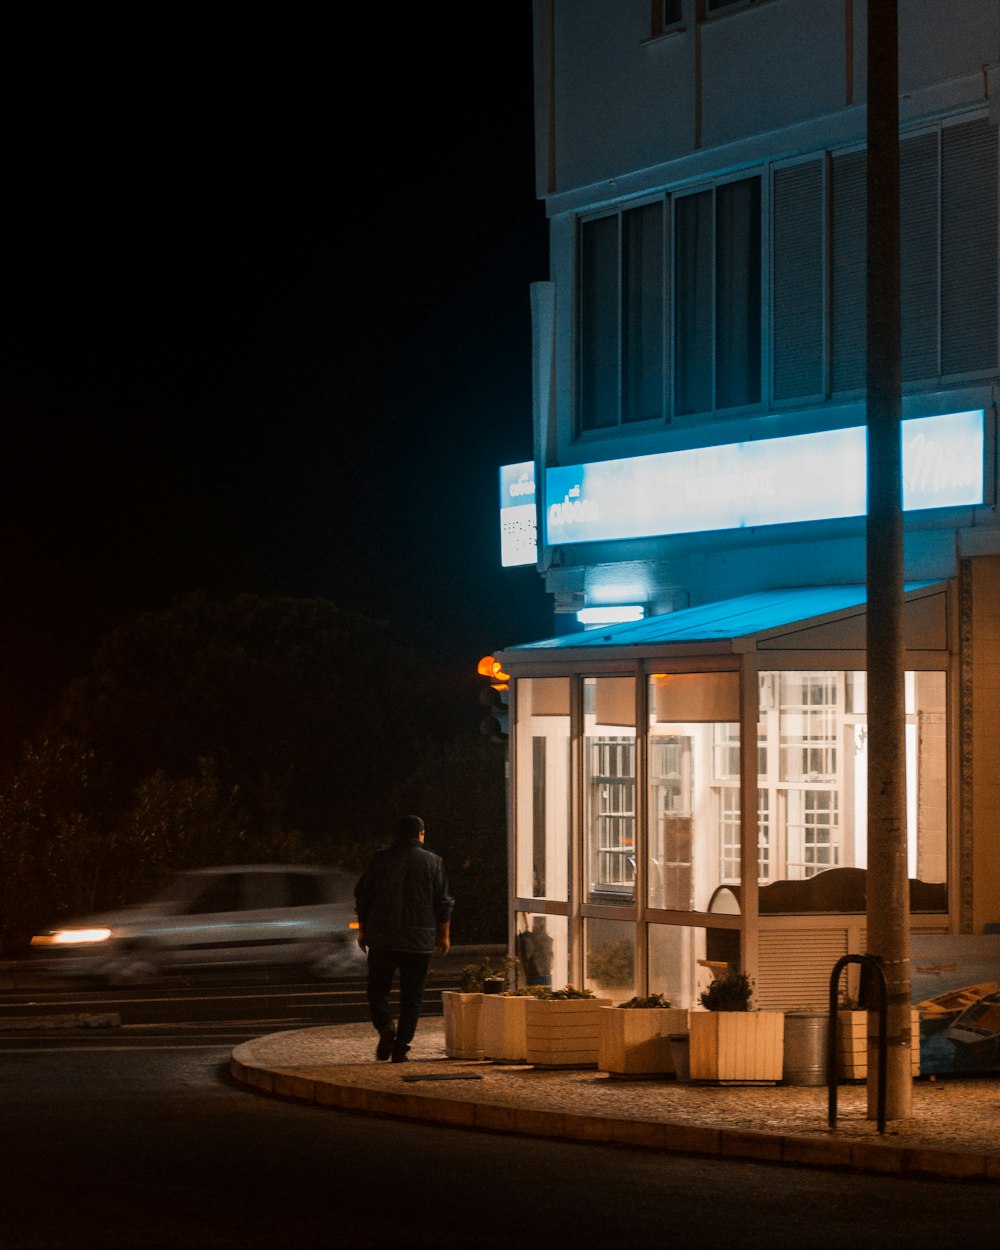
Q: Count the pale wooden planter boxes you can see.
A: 6